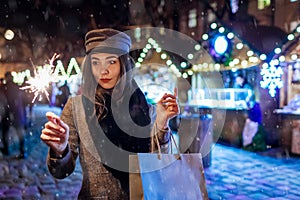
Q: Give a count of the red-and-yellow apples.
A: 0